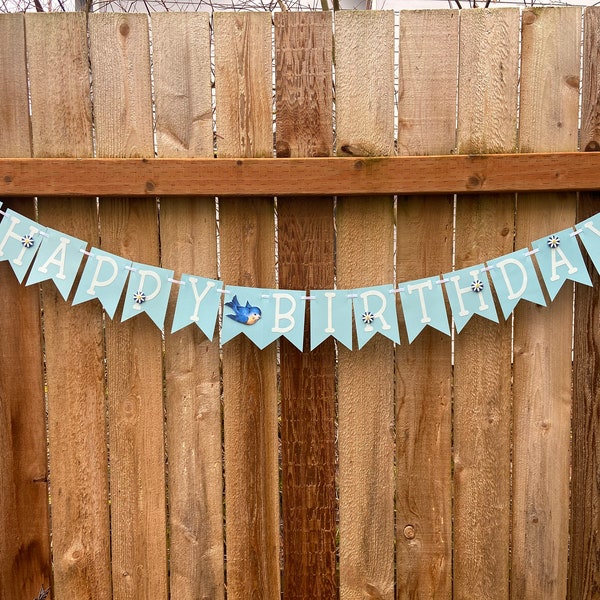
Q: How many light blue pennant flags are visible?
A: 14